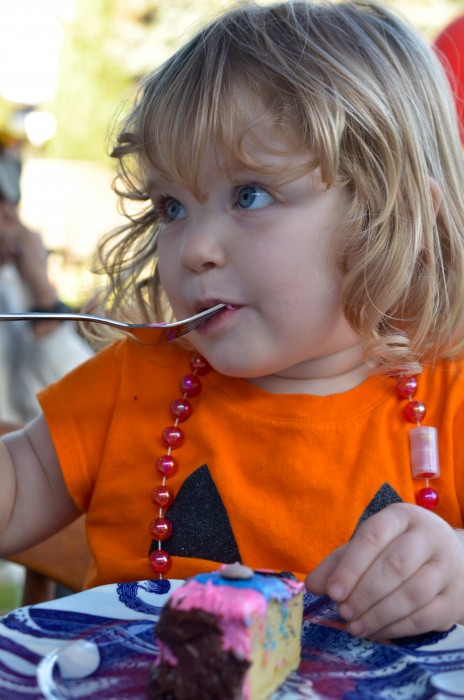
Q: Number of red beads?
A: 11